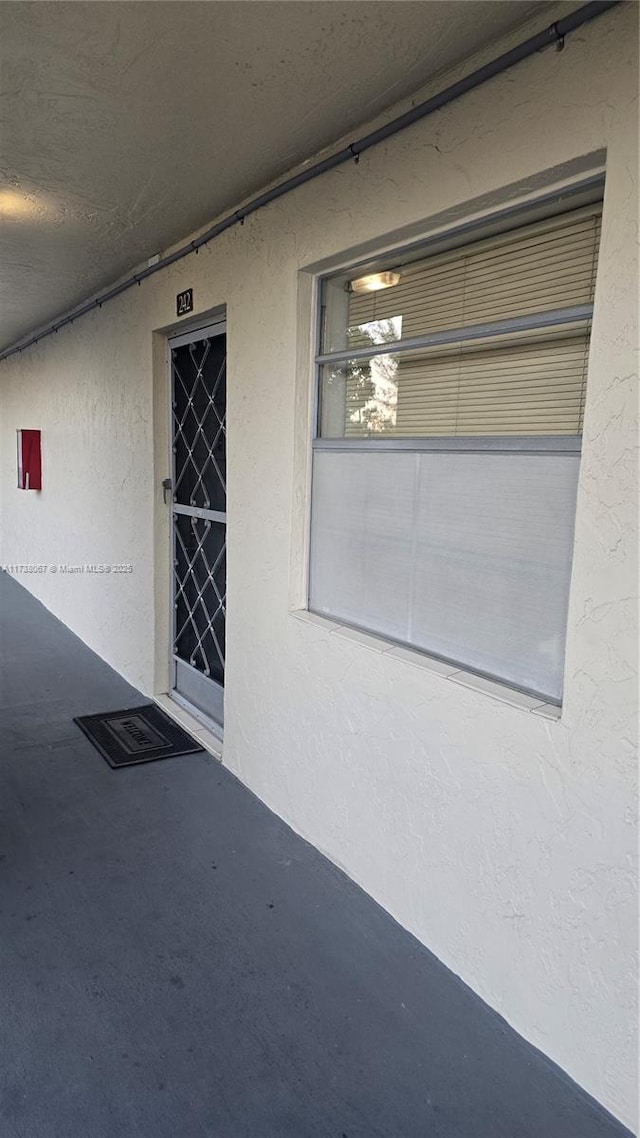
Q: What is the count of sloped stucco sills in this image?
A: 1